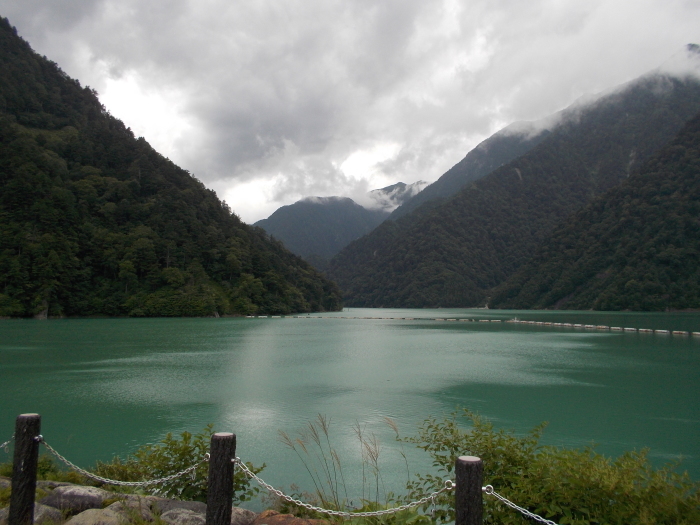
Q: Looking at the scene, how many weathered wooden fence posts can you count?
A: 3